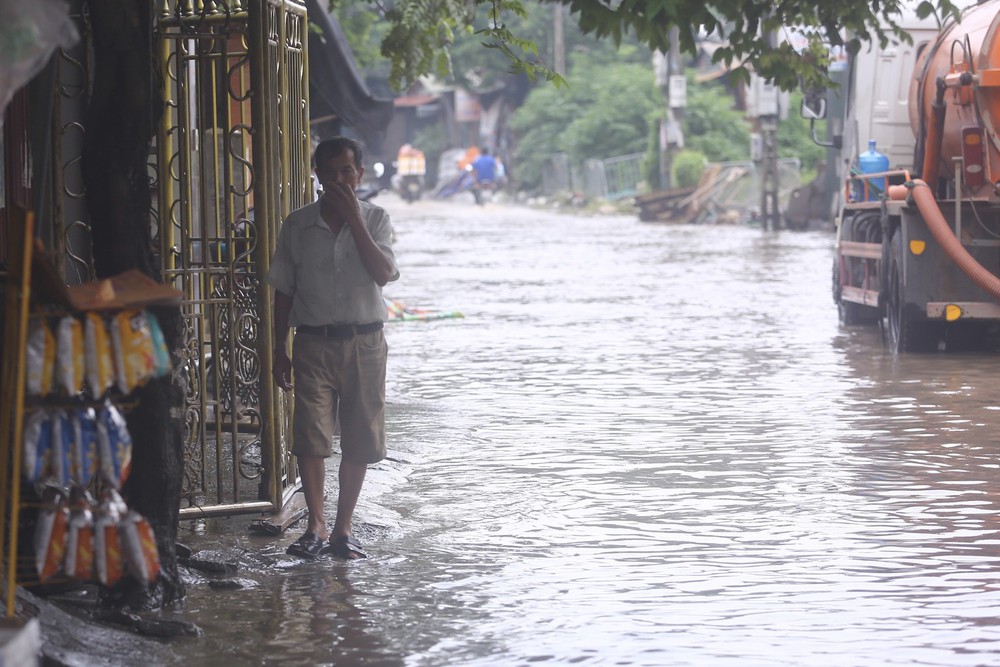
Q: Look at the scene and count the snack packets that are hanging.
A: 13